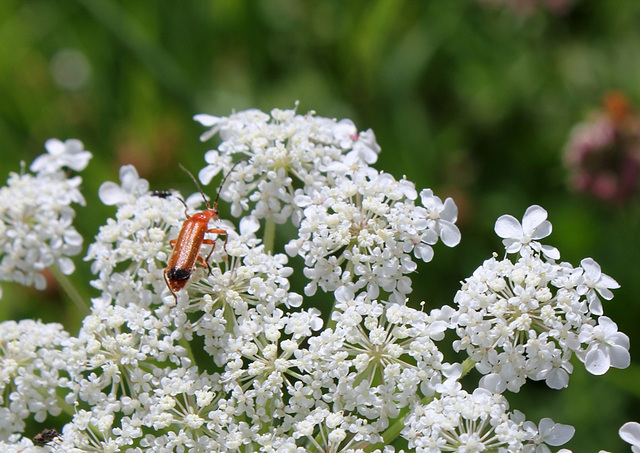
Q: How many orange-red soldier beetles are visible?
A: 1